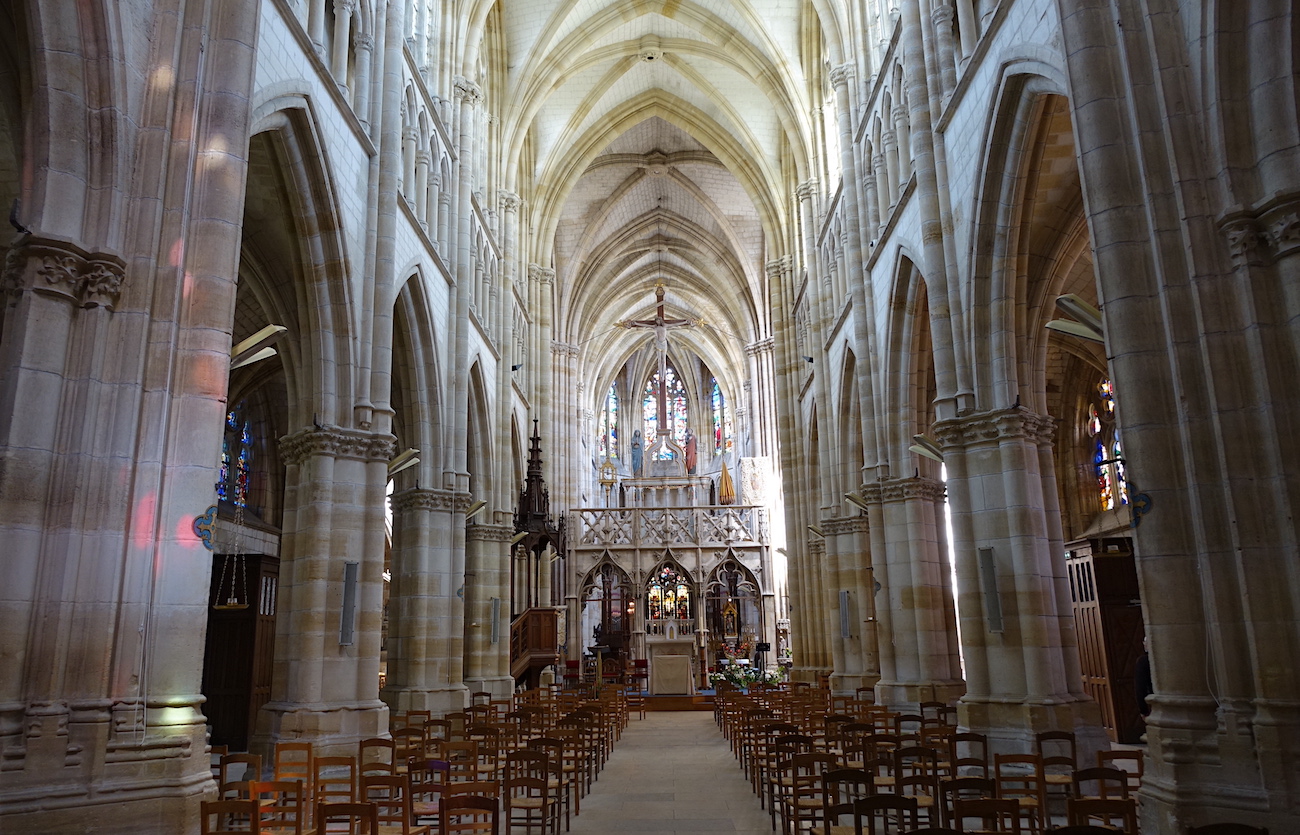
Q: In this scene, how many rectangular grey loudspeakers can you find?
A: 4